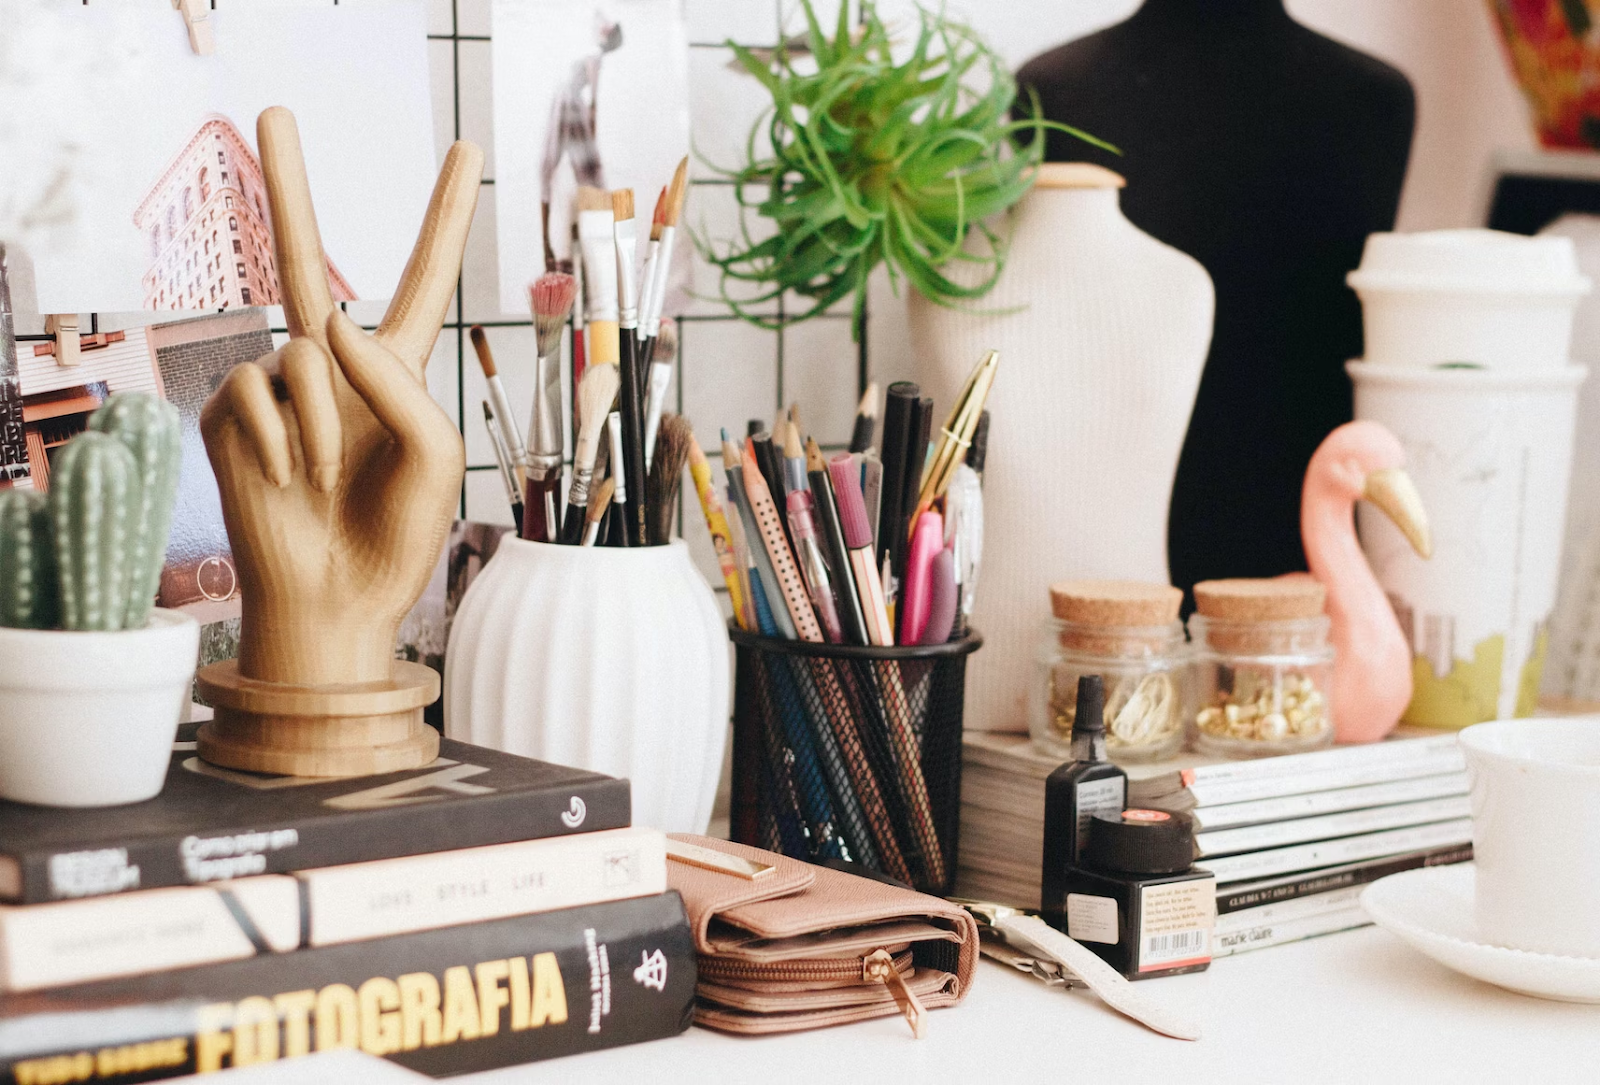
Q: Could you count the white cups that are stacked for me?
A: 2